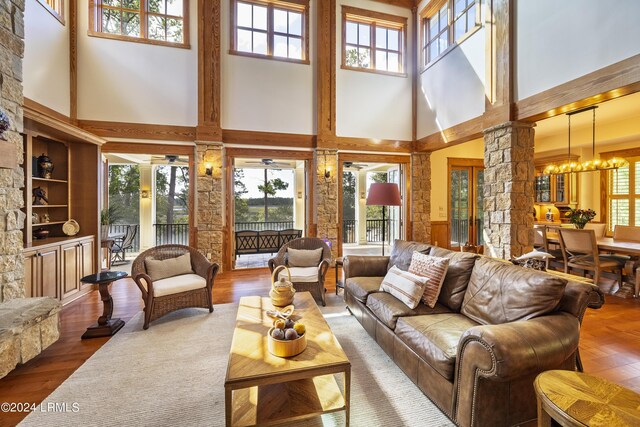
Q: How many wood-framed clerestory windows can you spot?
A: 5